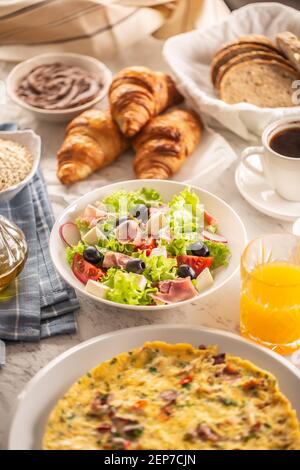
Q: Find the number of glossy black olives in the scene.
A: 6